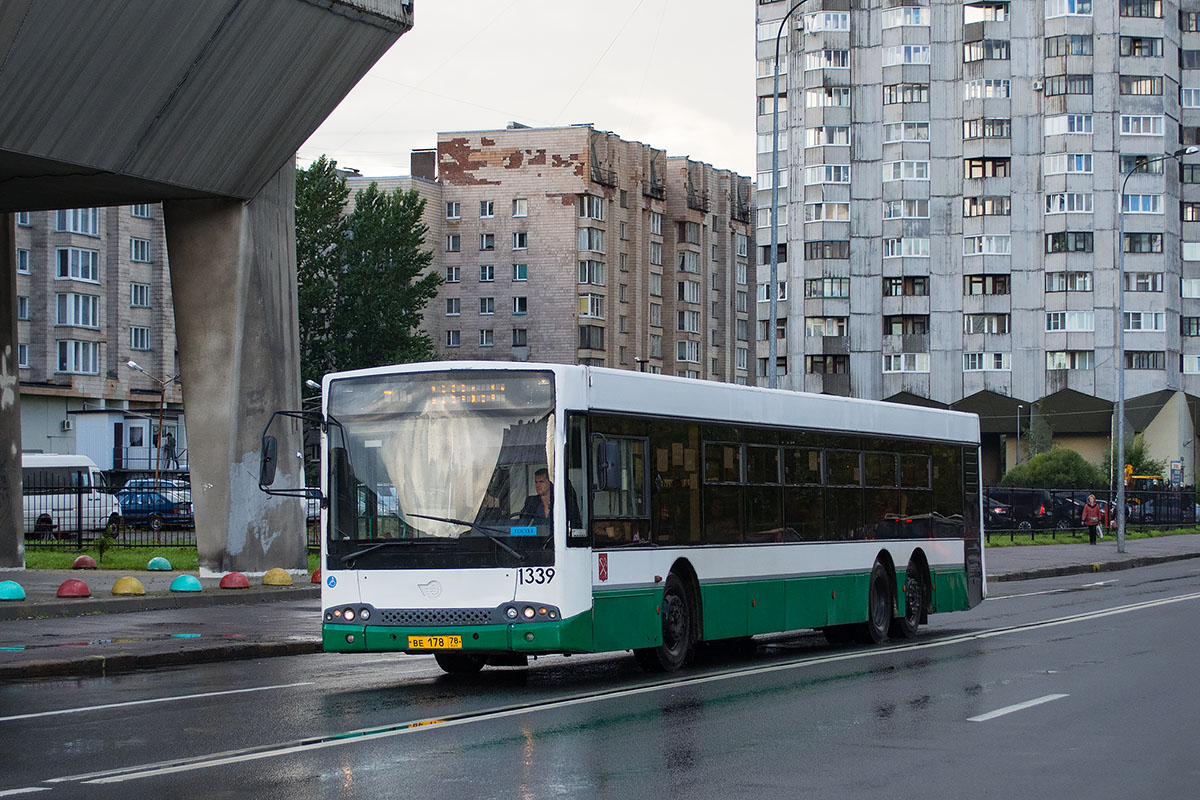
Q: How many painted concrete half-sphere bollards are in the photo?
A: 9